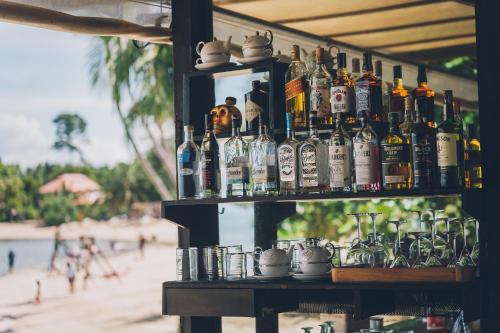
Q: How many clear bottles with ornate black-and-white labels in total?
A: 2